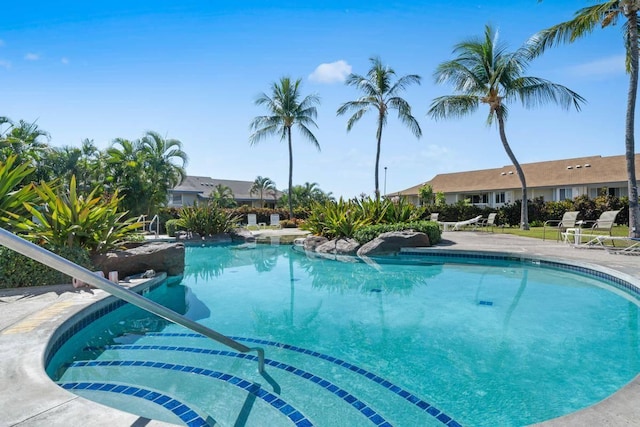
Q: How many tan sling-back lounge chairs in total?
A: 4